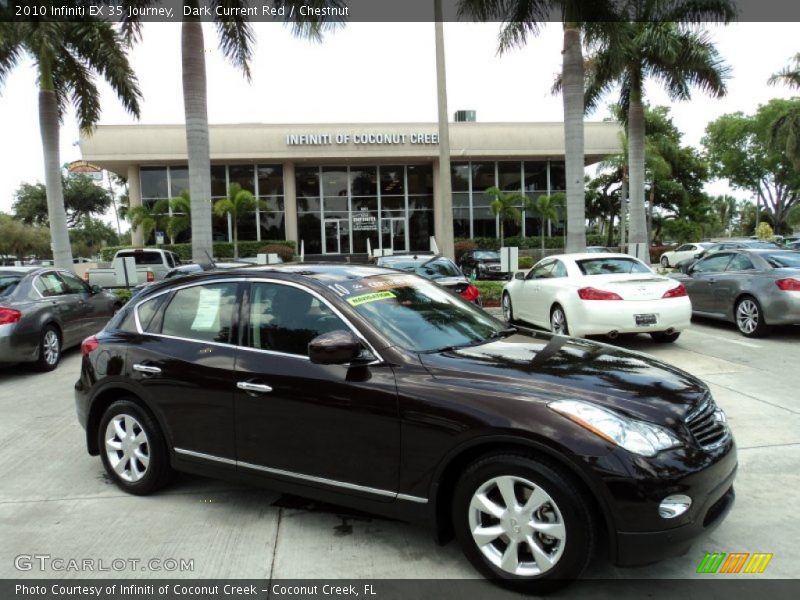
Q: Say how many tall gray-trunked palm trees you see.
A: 4